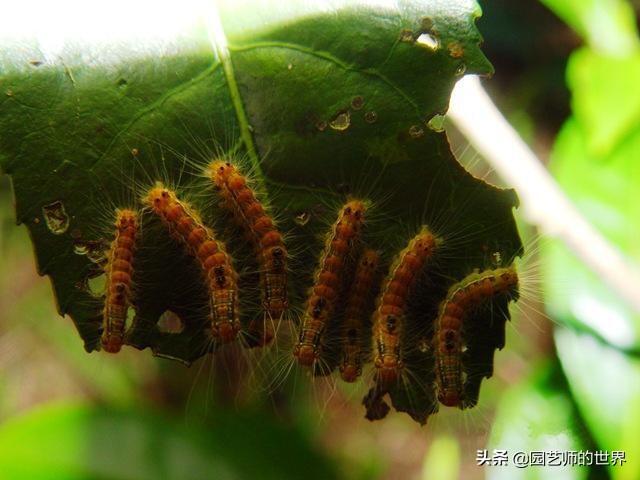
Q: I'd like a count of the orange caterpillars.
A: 7